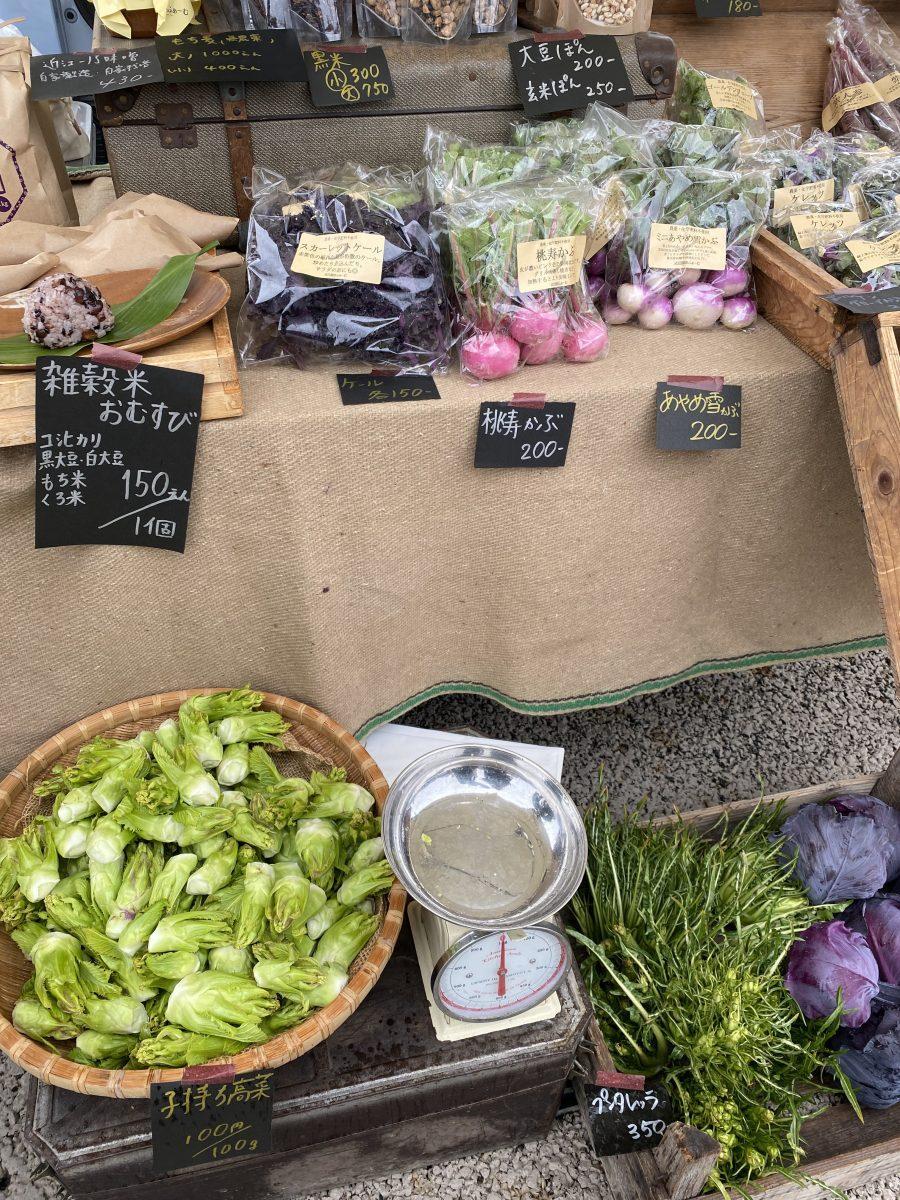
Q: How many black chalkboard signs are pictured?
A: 12